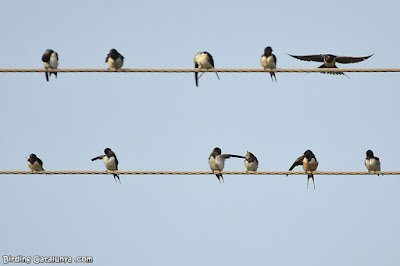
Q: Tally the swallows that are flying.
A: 1